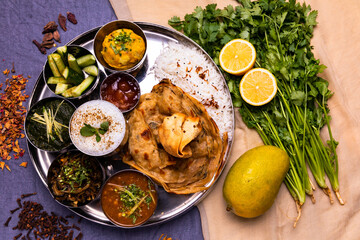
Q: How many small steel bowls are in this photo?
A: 7